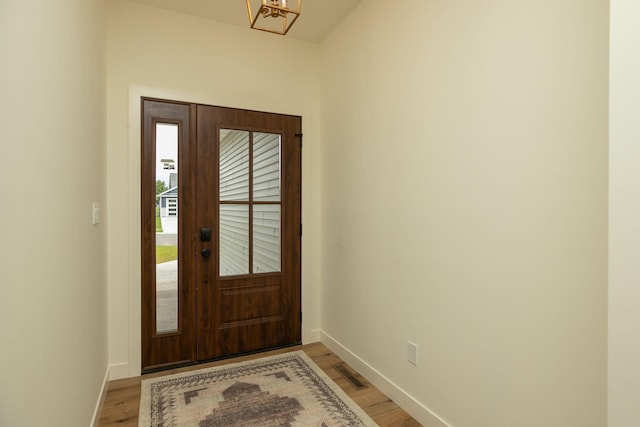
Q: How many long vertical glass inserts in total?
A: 1